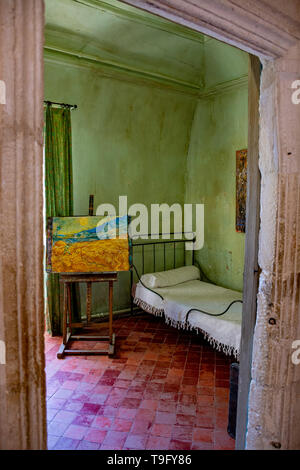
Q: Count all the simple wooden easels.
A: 1